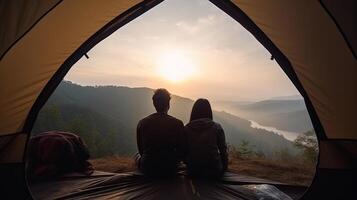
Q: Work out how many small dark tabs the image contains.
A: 2